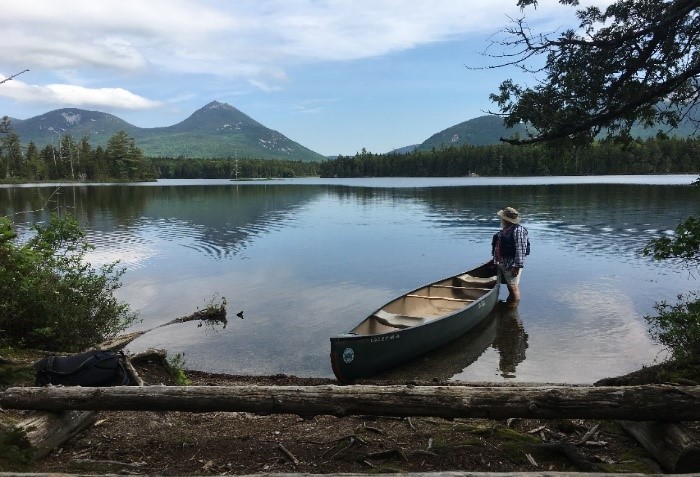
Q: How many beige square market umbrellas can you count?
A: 0